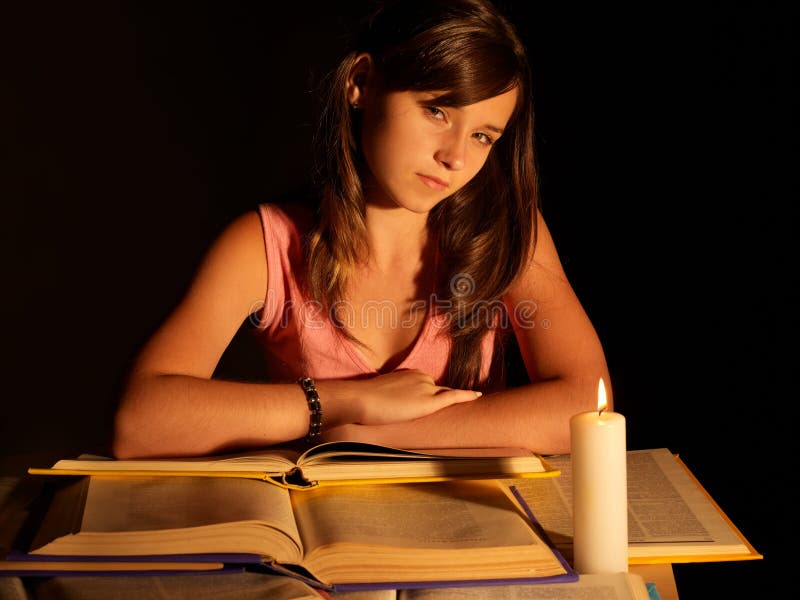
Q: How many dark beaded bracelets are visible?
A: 1